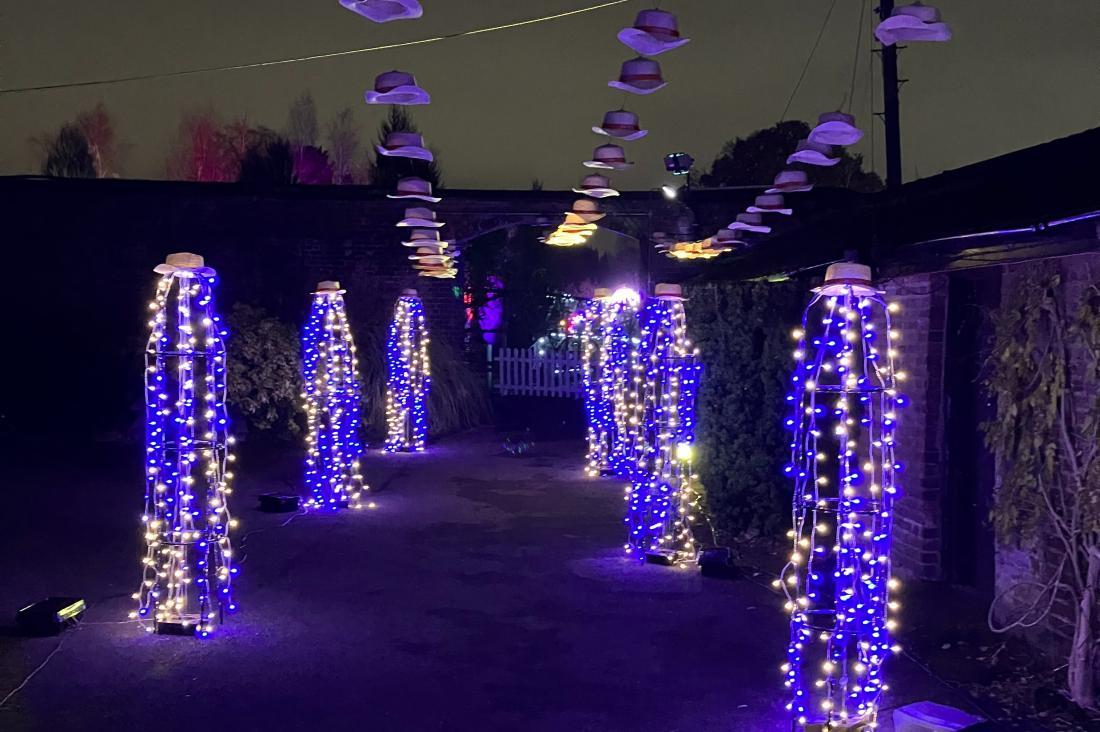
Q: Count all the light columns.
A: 6